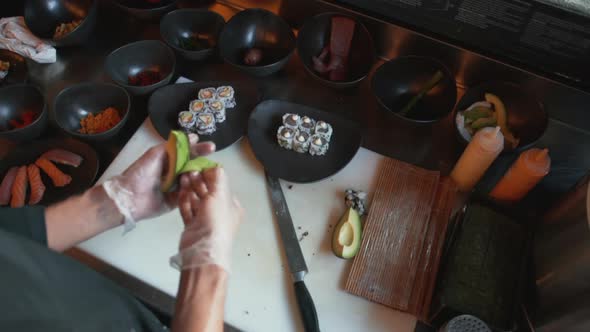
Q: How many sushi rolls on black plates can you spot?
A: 12